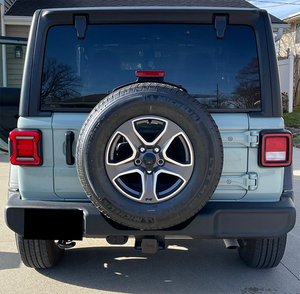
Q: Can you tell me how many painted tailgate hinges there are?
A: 2